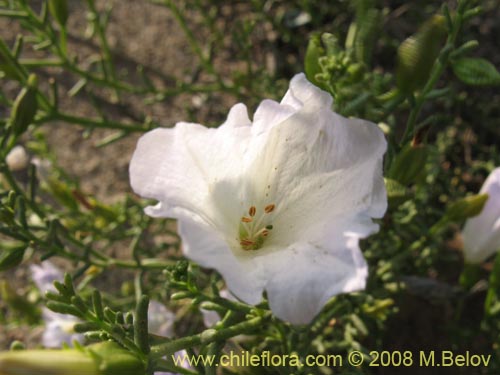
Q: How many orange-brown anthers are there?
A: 5